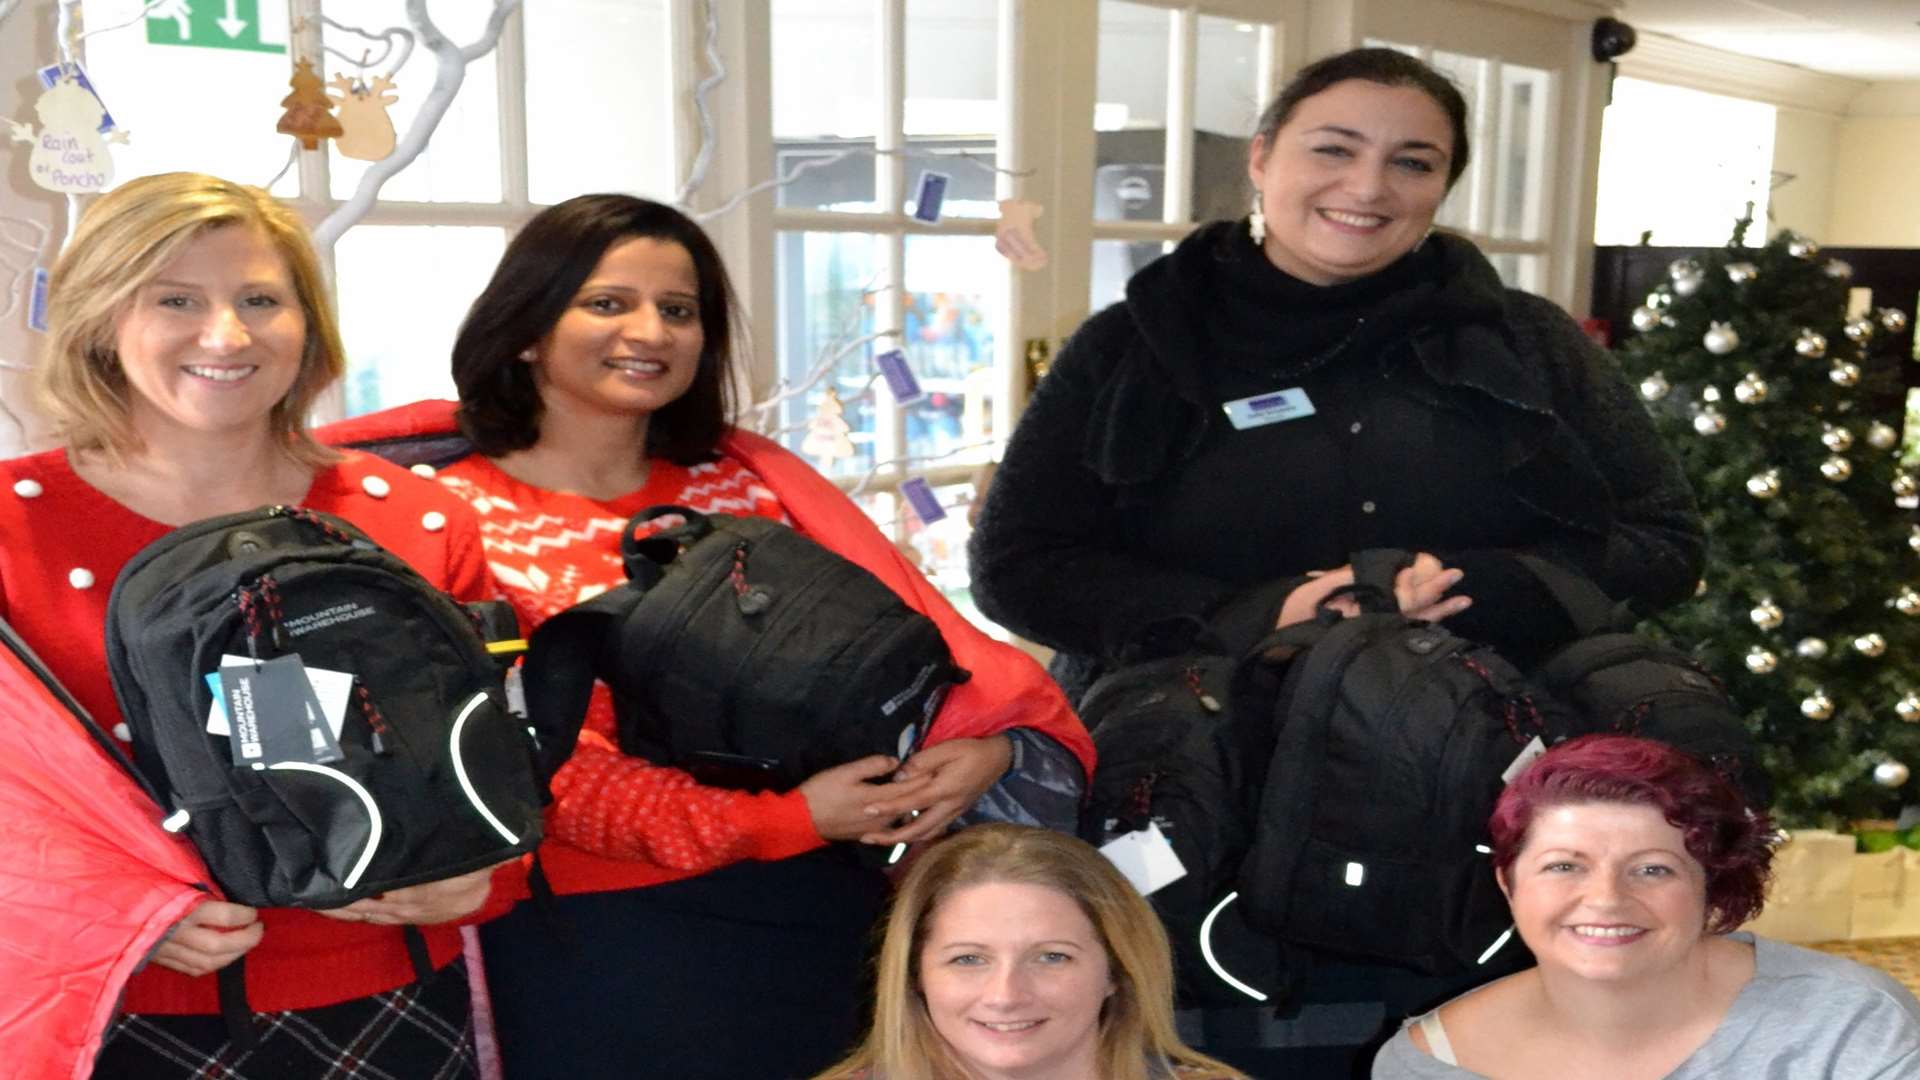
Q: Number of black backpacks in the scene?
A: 5